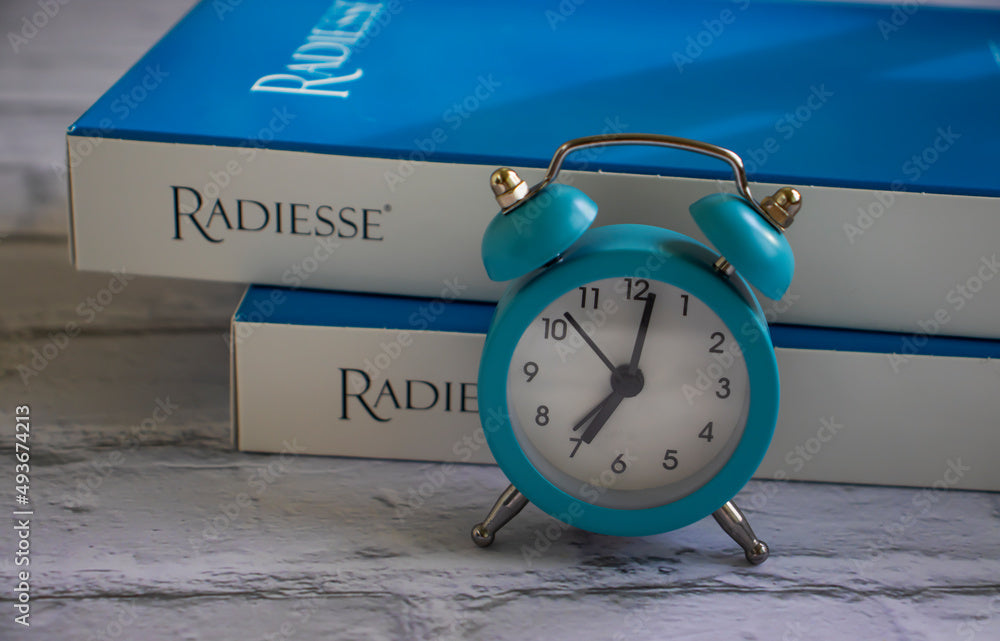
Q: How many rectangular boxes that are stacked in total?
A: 2